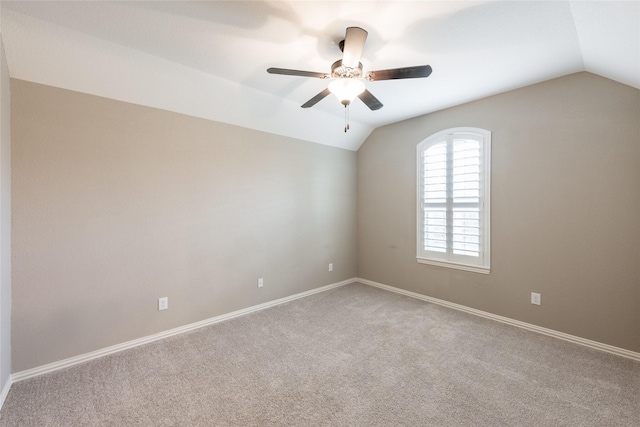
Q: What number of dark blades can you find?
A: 4